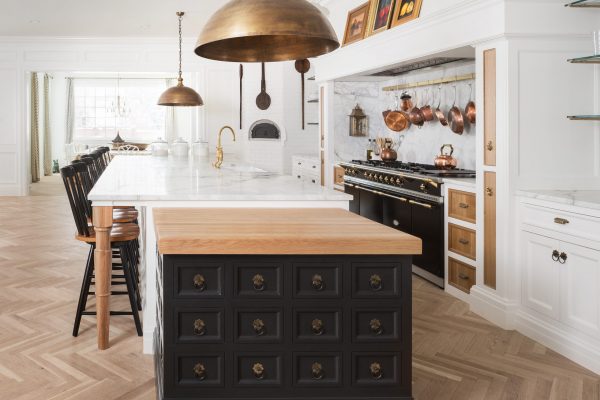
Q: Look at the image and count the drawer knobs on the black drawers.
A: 12